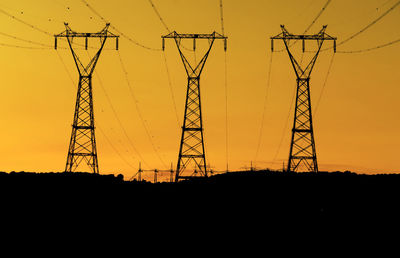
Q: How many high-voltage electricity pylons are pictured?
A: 3